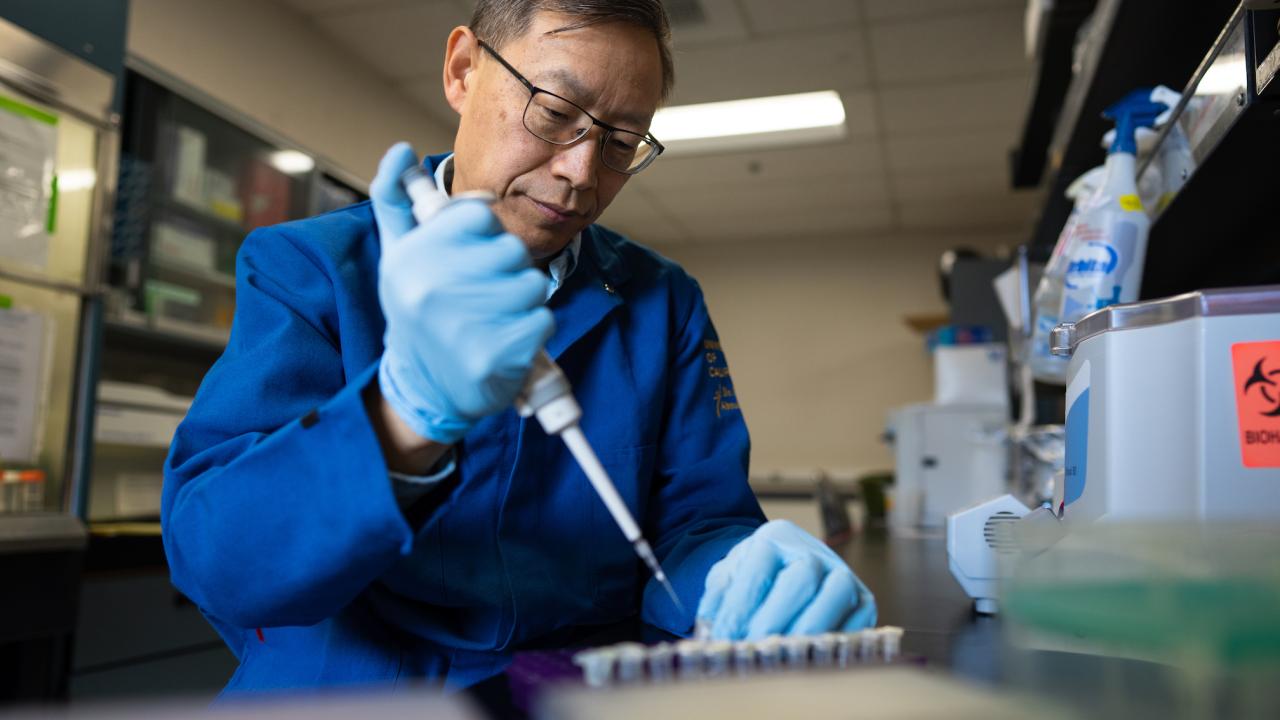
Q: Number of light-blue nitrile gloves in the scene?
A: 2